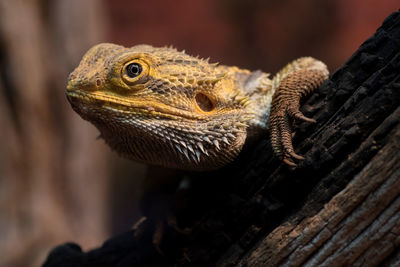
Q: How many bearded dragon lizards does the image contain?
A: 1